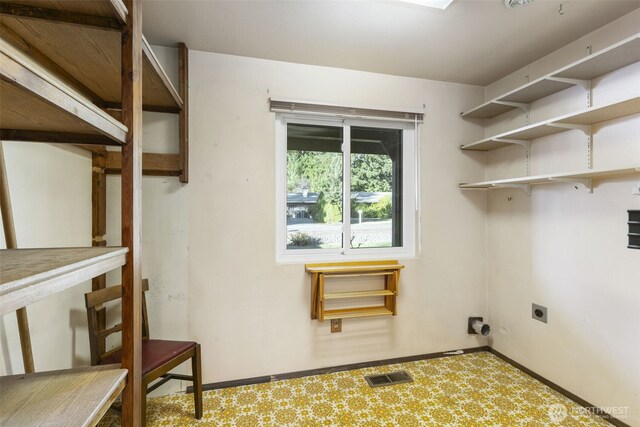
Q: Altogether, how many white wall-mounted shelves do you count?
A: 3